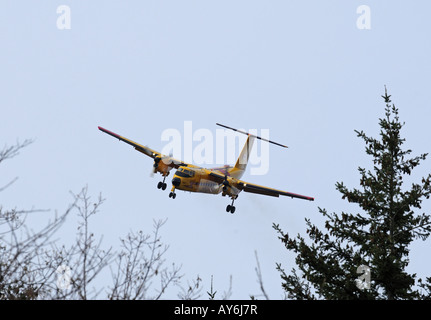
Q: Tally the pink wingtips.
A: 2